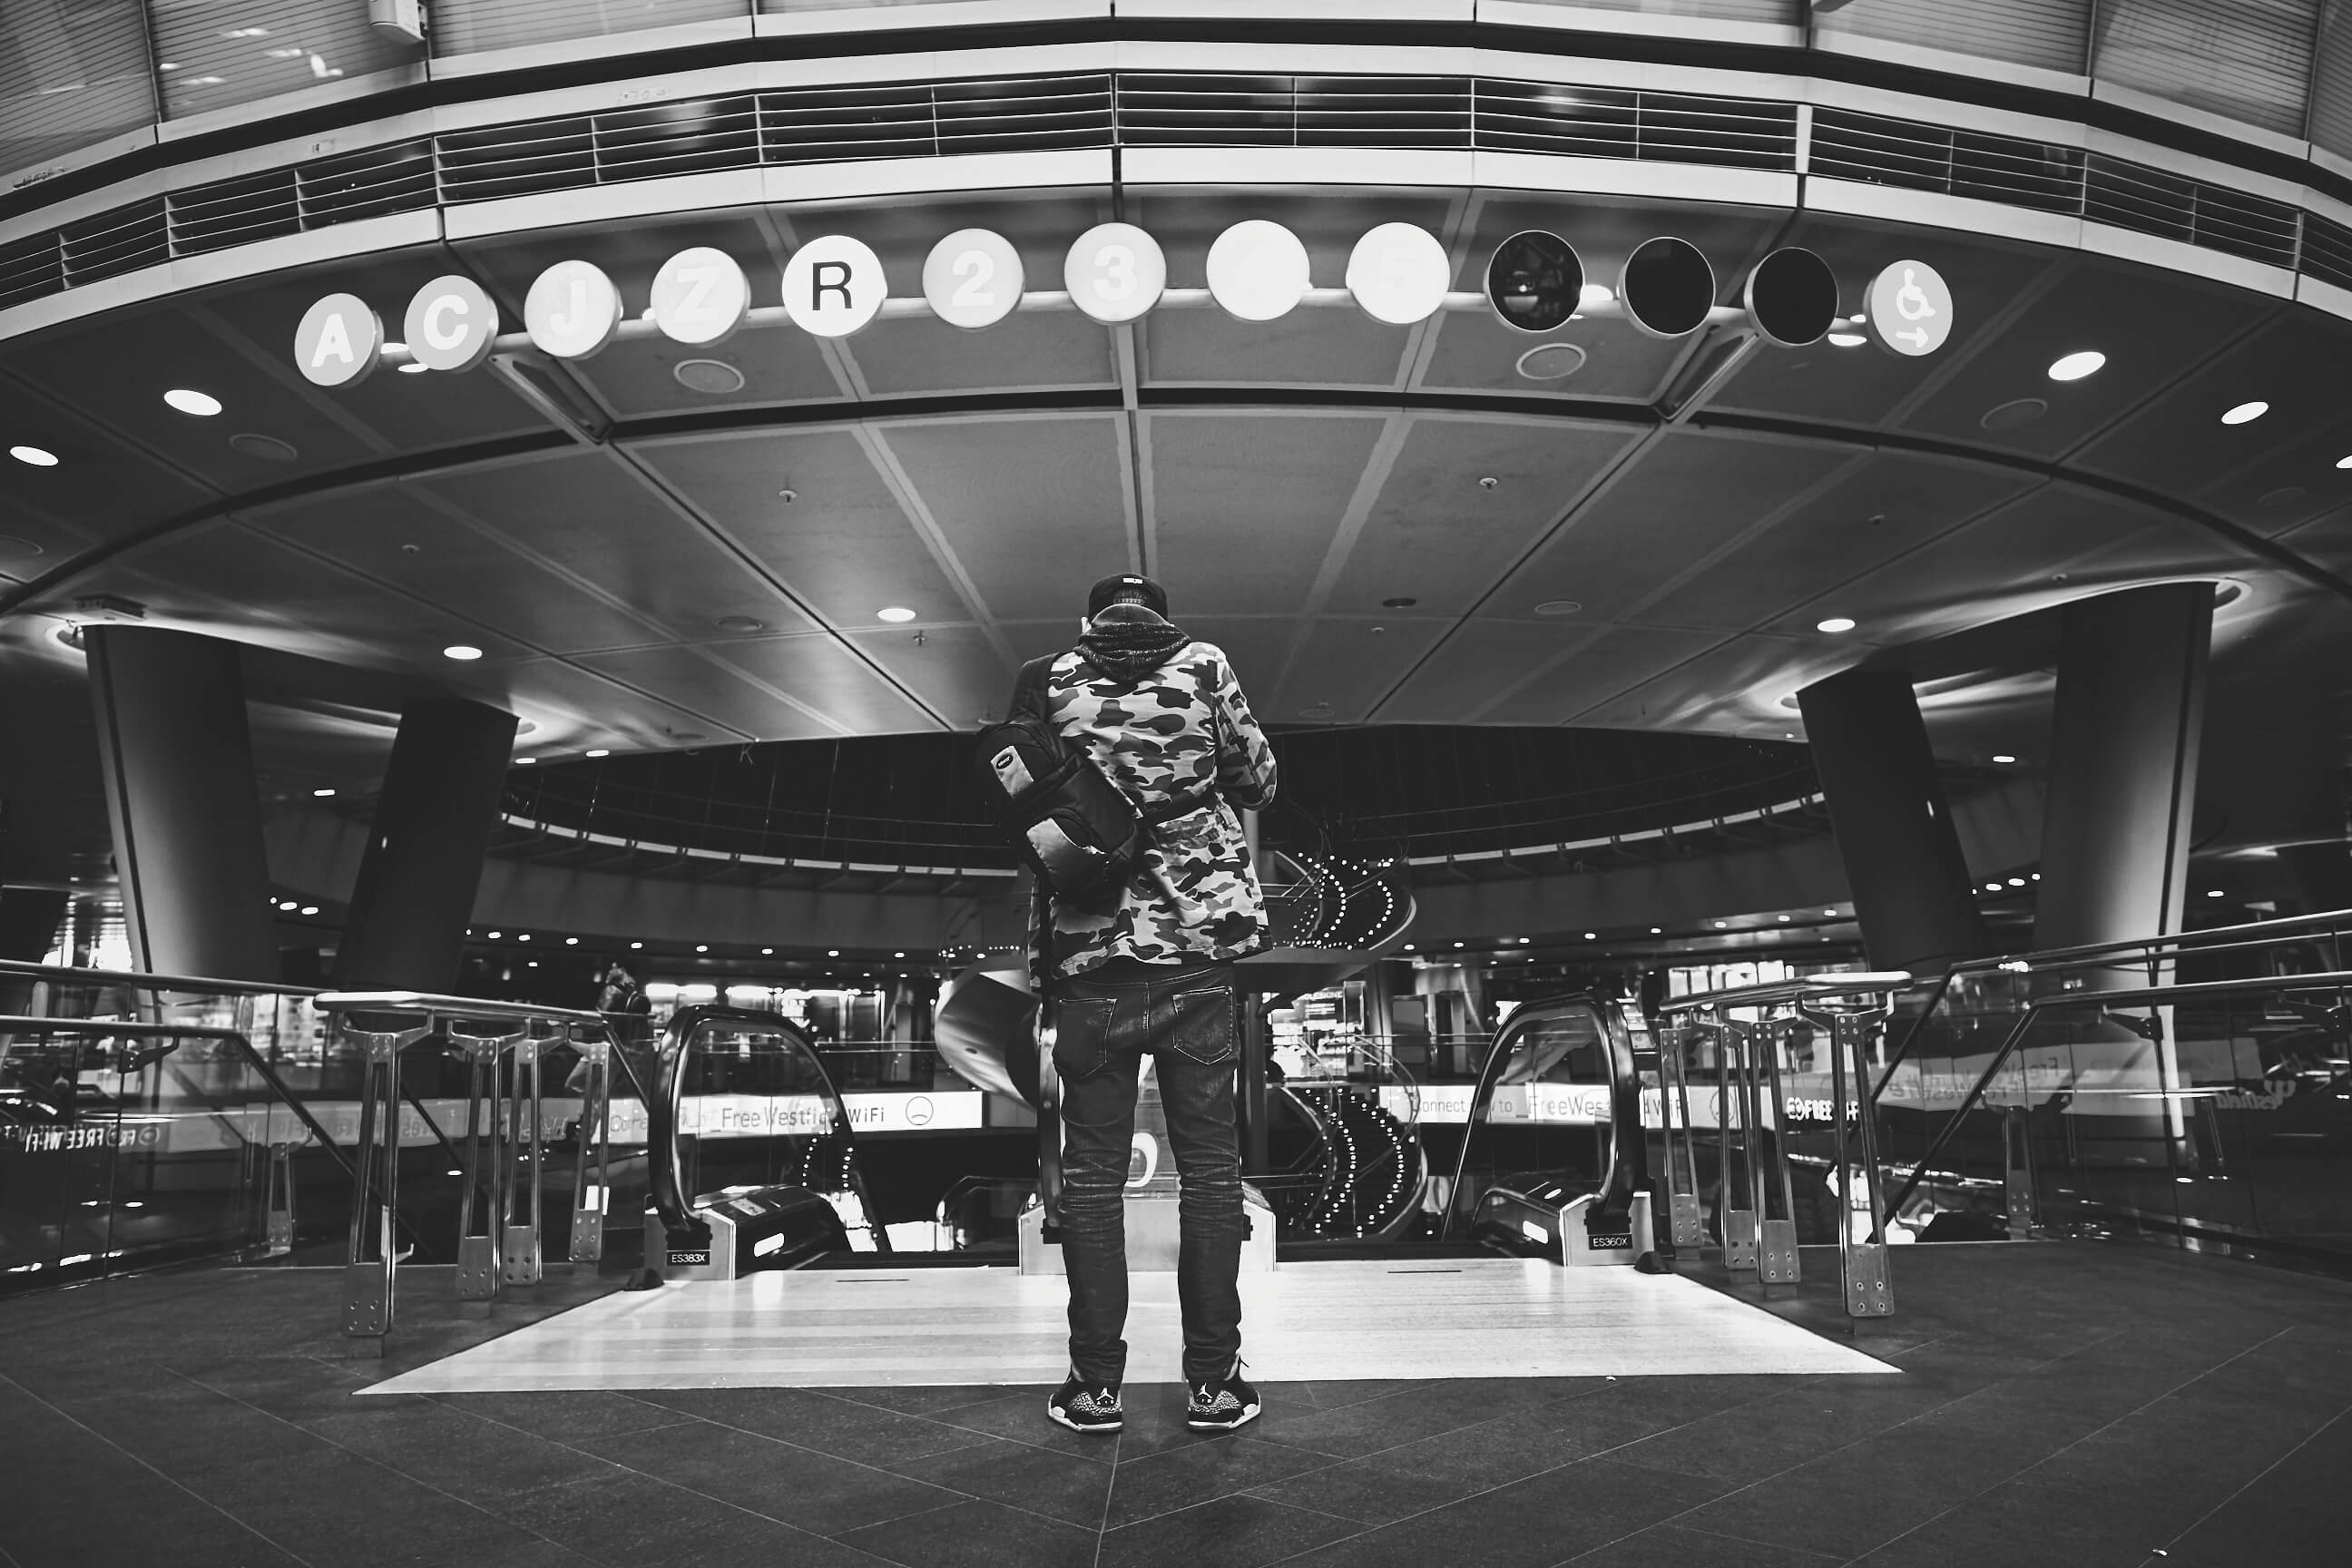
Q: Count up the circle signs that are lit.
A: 10